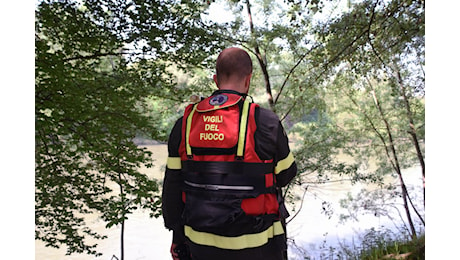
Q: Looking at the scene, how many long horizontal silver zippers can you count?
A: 1